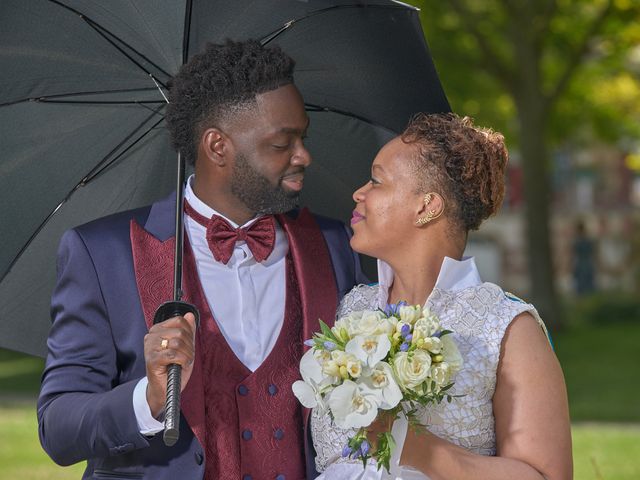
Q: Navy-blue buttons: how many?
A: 6